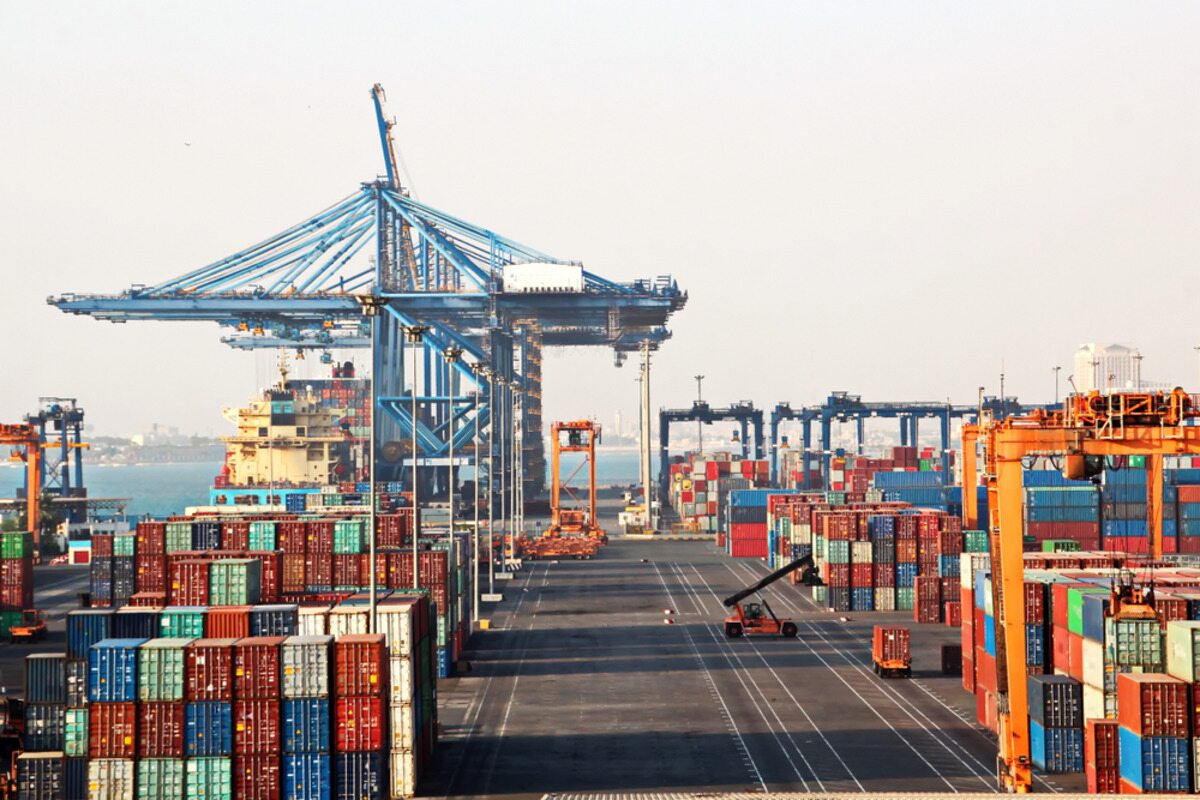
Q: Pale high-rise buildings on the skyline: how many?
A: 1